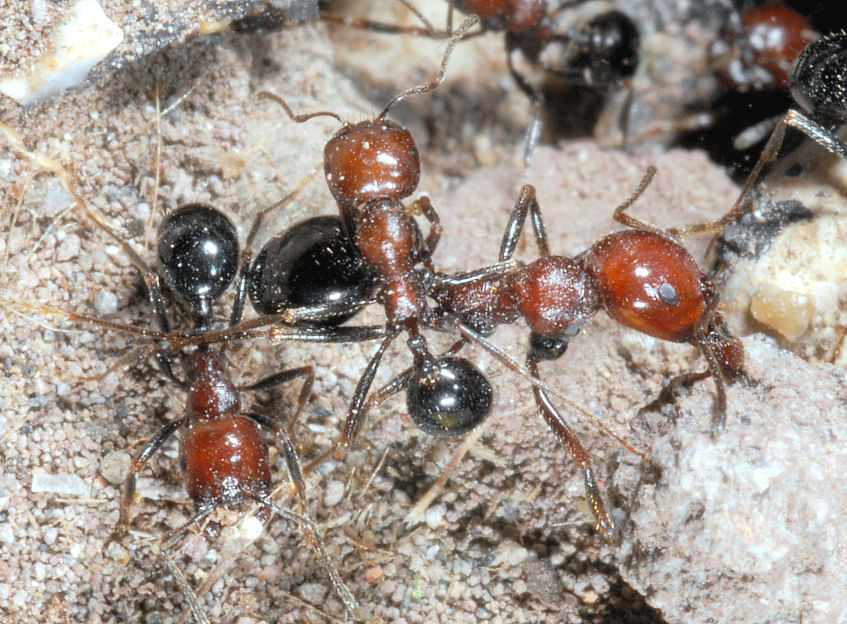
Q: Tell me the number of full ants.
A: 3